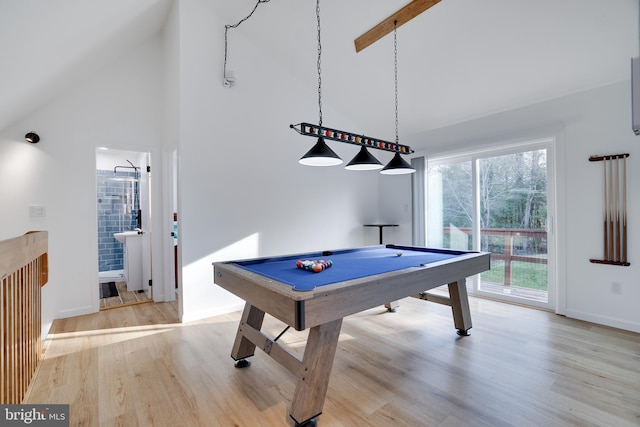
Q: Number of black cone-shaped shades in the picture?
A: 3